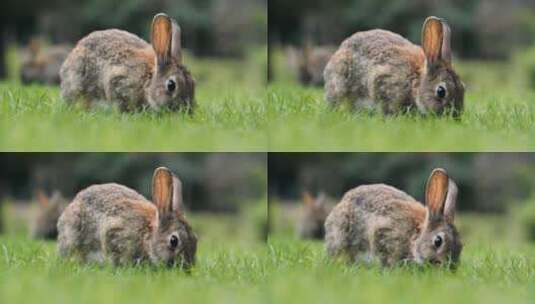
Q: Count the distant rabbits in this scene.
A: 4